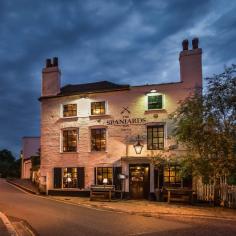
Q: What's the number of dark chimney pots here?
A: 4